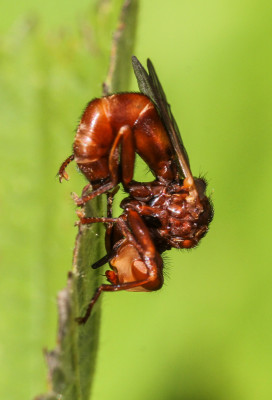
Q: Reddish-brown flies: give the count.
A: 1